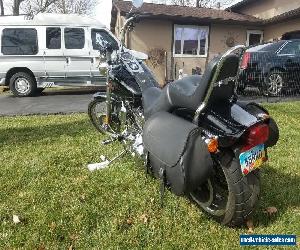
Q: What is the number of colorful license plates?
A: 1